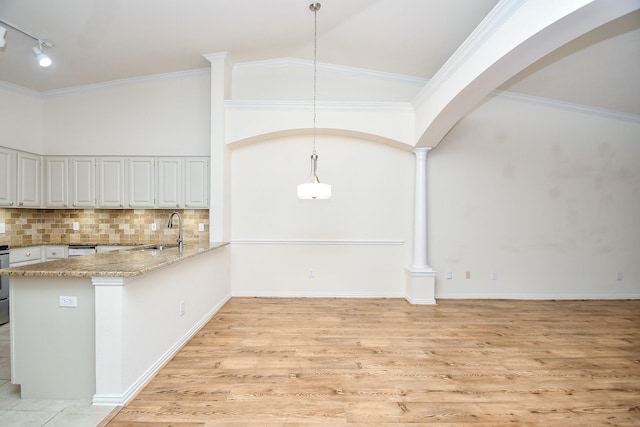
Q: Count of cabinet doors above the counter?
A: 8